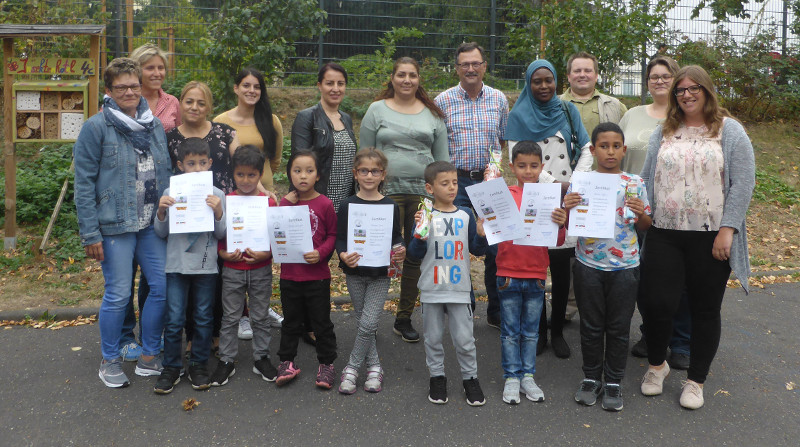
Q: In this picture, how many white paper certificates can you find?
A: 7